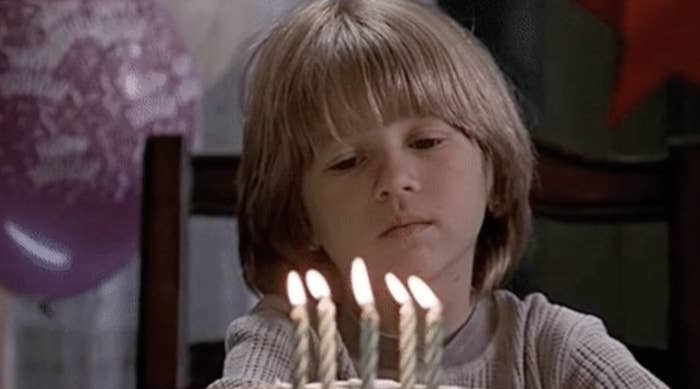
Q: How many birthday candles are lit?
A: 5